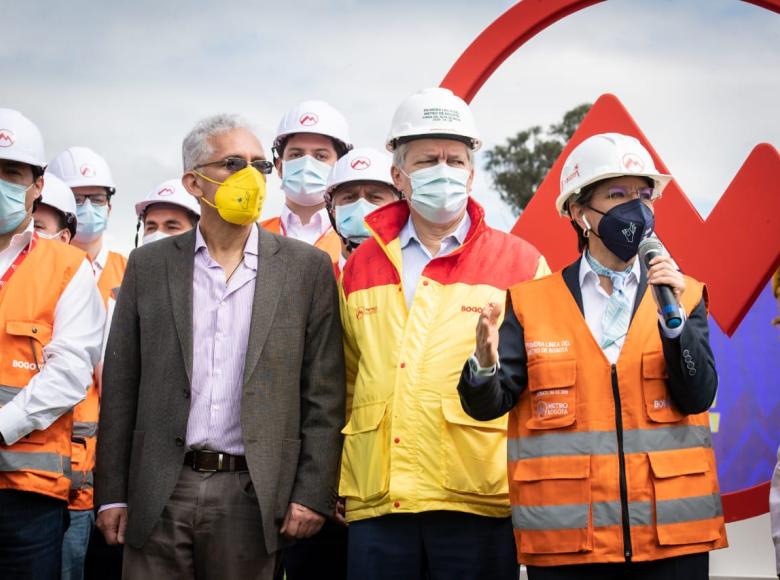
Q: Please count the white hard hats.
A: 8